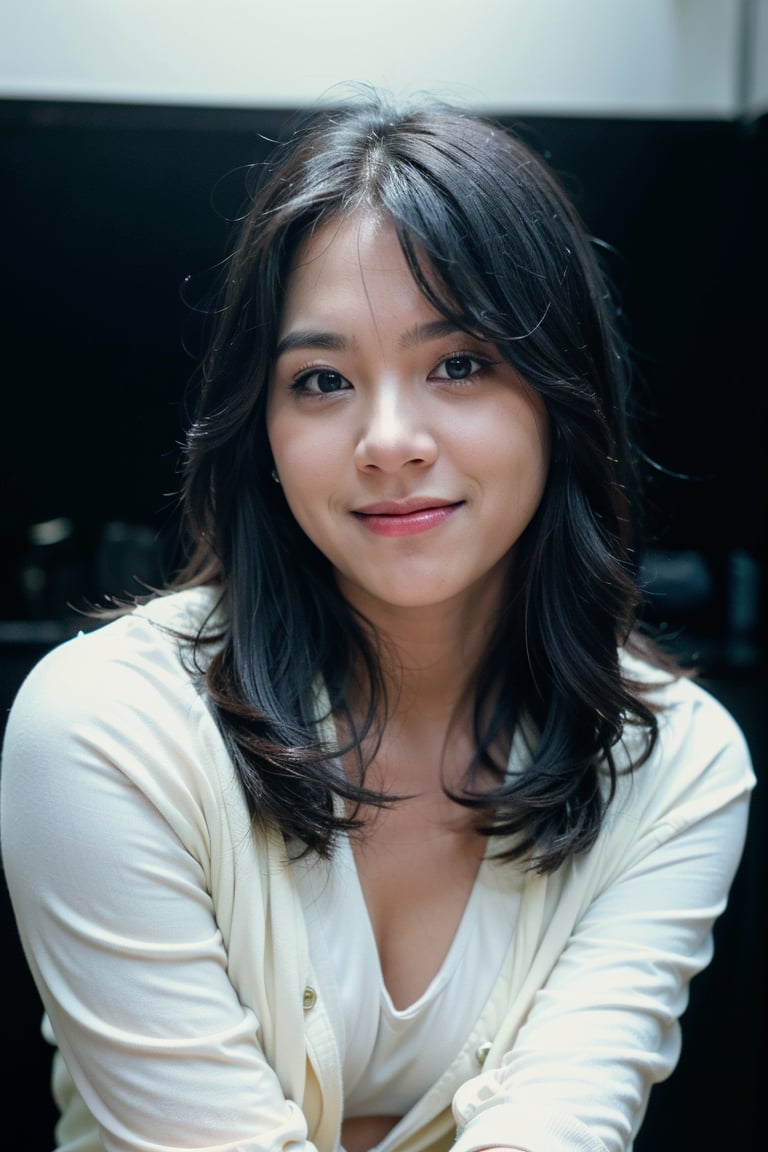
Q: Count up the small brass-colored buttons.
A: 2